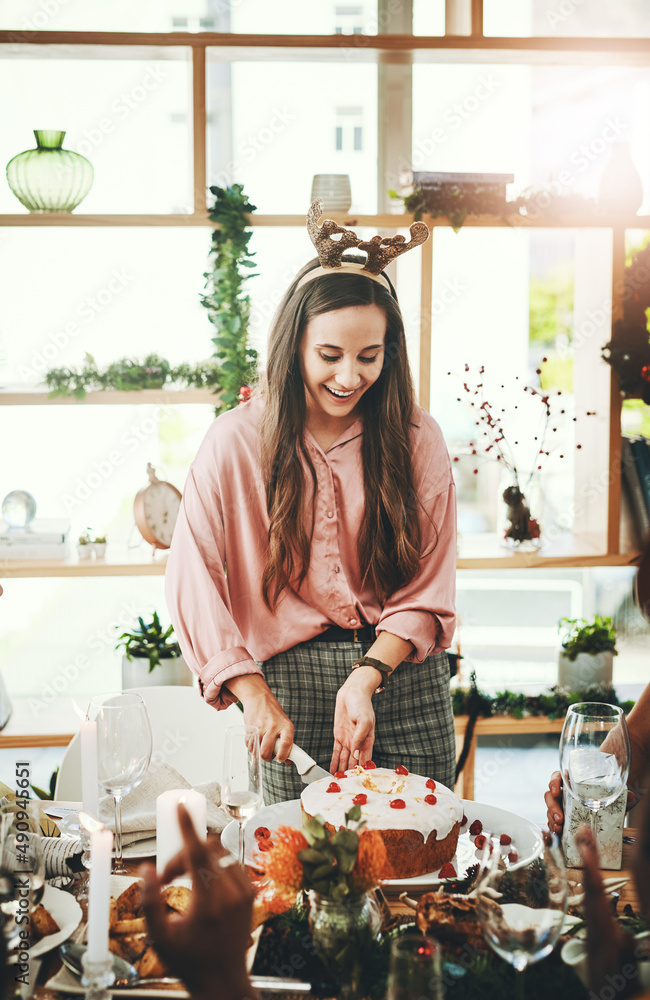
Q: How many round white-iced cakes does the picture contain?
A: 1